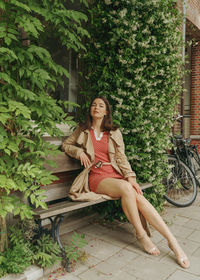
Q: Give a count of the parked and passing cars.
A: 0